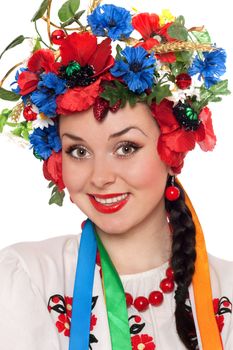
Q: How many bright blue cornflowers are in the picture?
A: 5